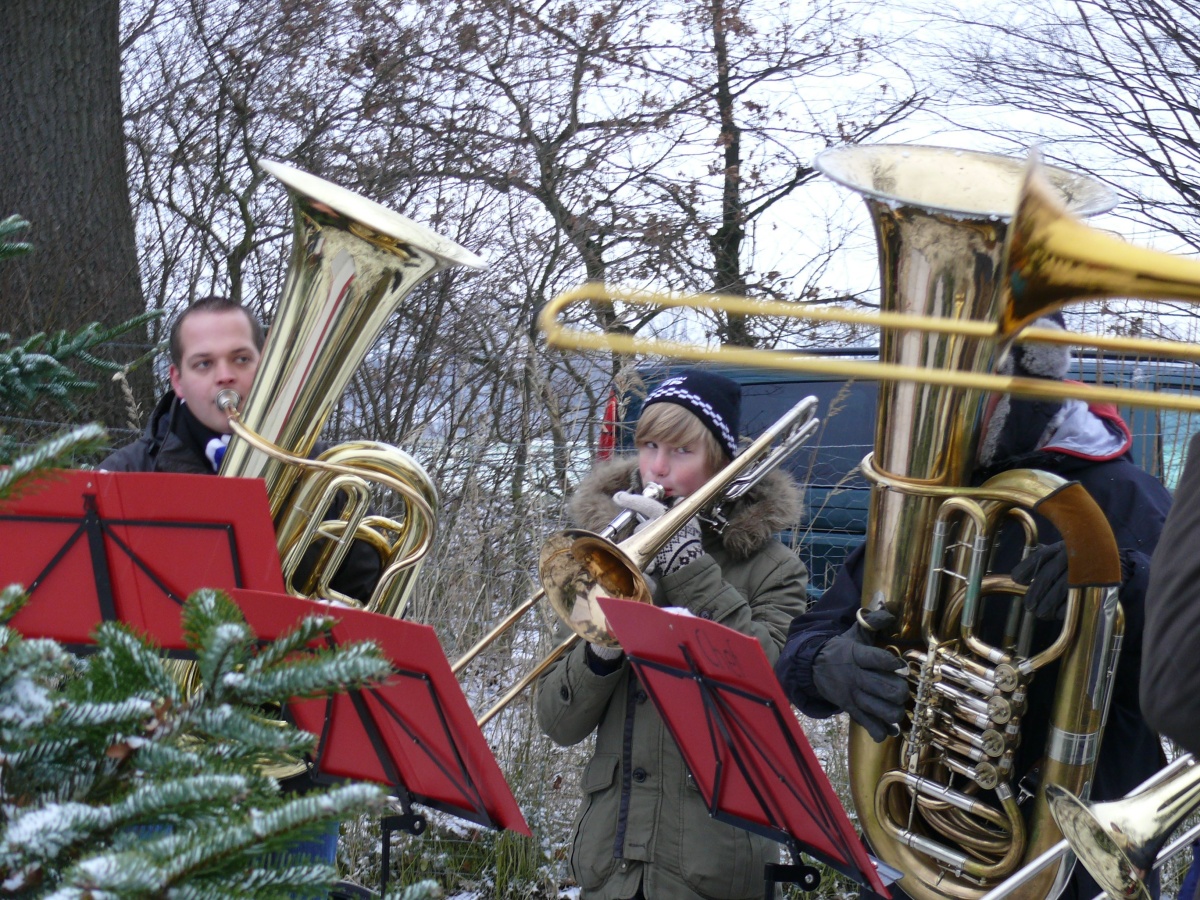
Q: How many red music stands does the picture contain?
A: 3